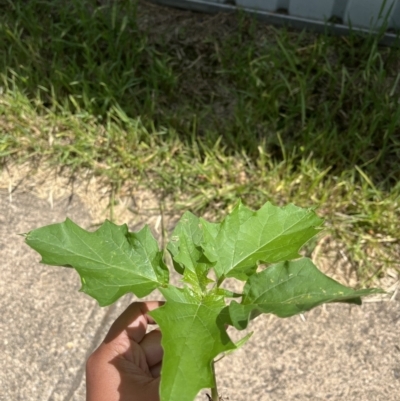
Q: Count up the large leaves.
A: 4